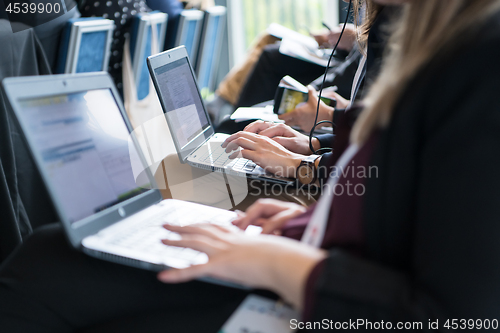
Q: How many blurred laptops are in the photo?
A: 1